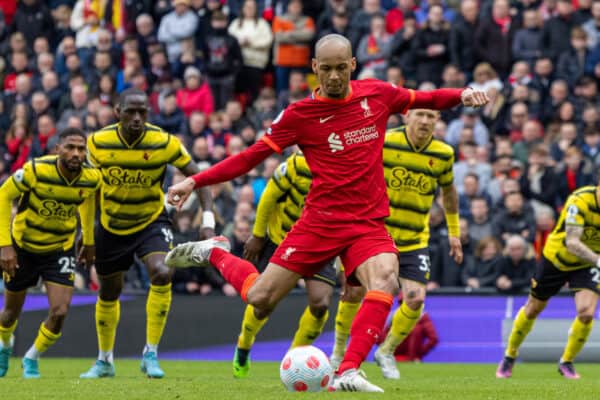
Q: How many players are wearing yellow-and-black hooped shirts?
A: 5